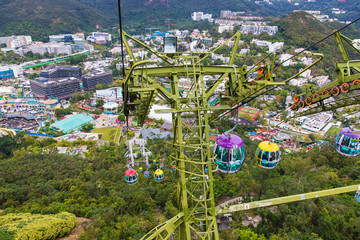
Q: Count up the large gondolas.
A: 3